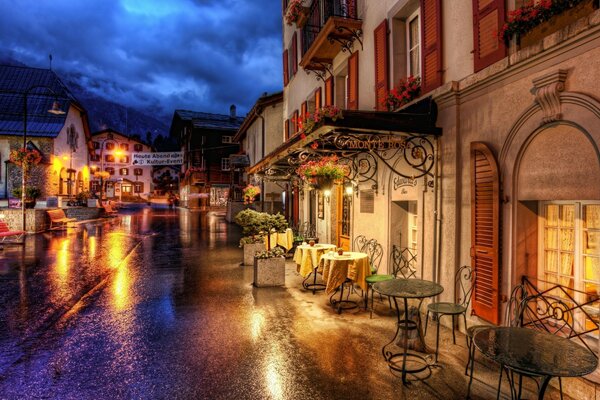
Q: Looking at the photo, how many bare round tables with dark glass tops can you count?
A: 2